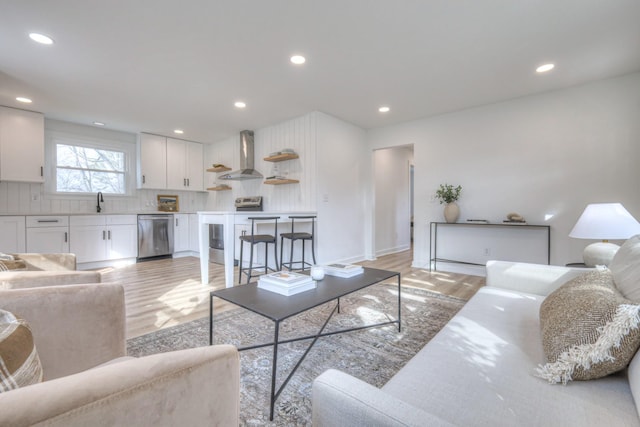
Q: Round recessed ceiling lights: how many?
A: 8